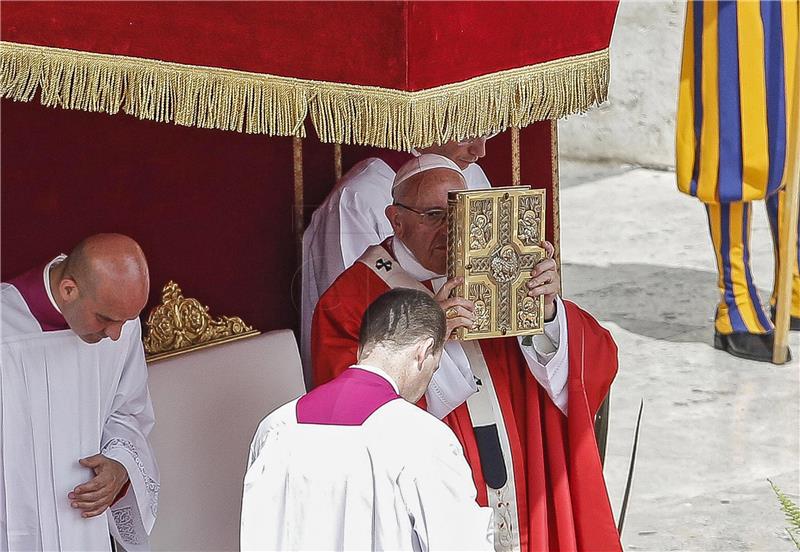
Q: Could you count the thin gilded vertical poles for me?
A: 4